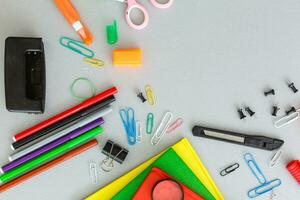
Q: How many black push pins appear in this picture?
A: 7